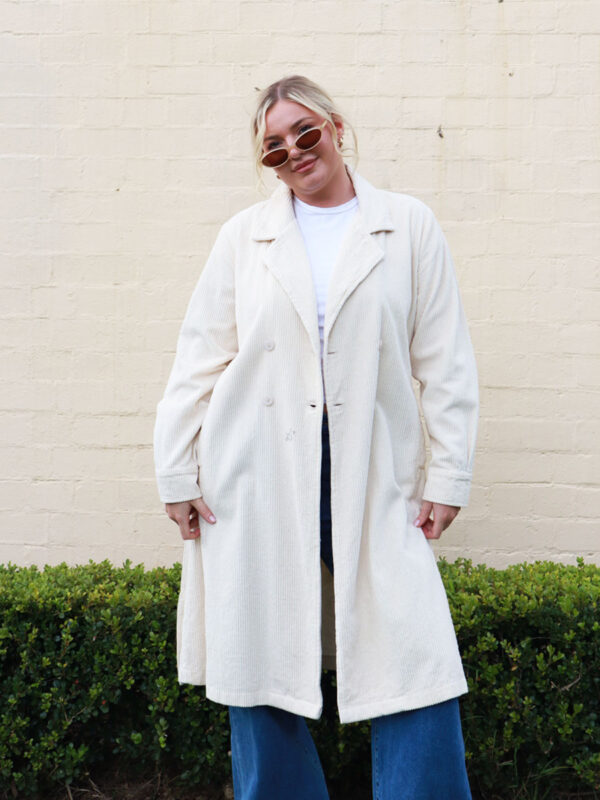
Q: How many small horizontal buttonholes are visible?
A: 3